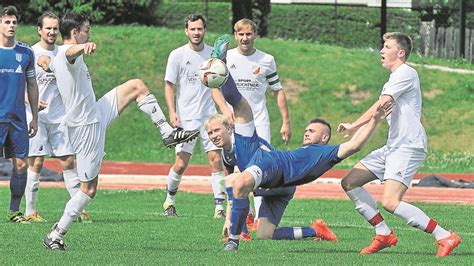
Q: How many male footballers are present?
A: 8